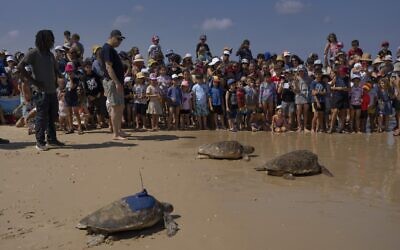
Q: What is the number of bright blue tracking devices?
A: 1